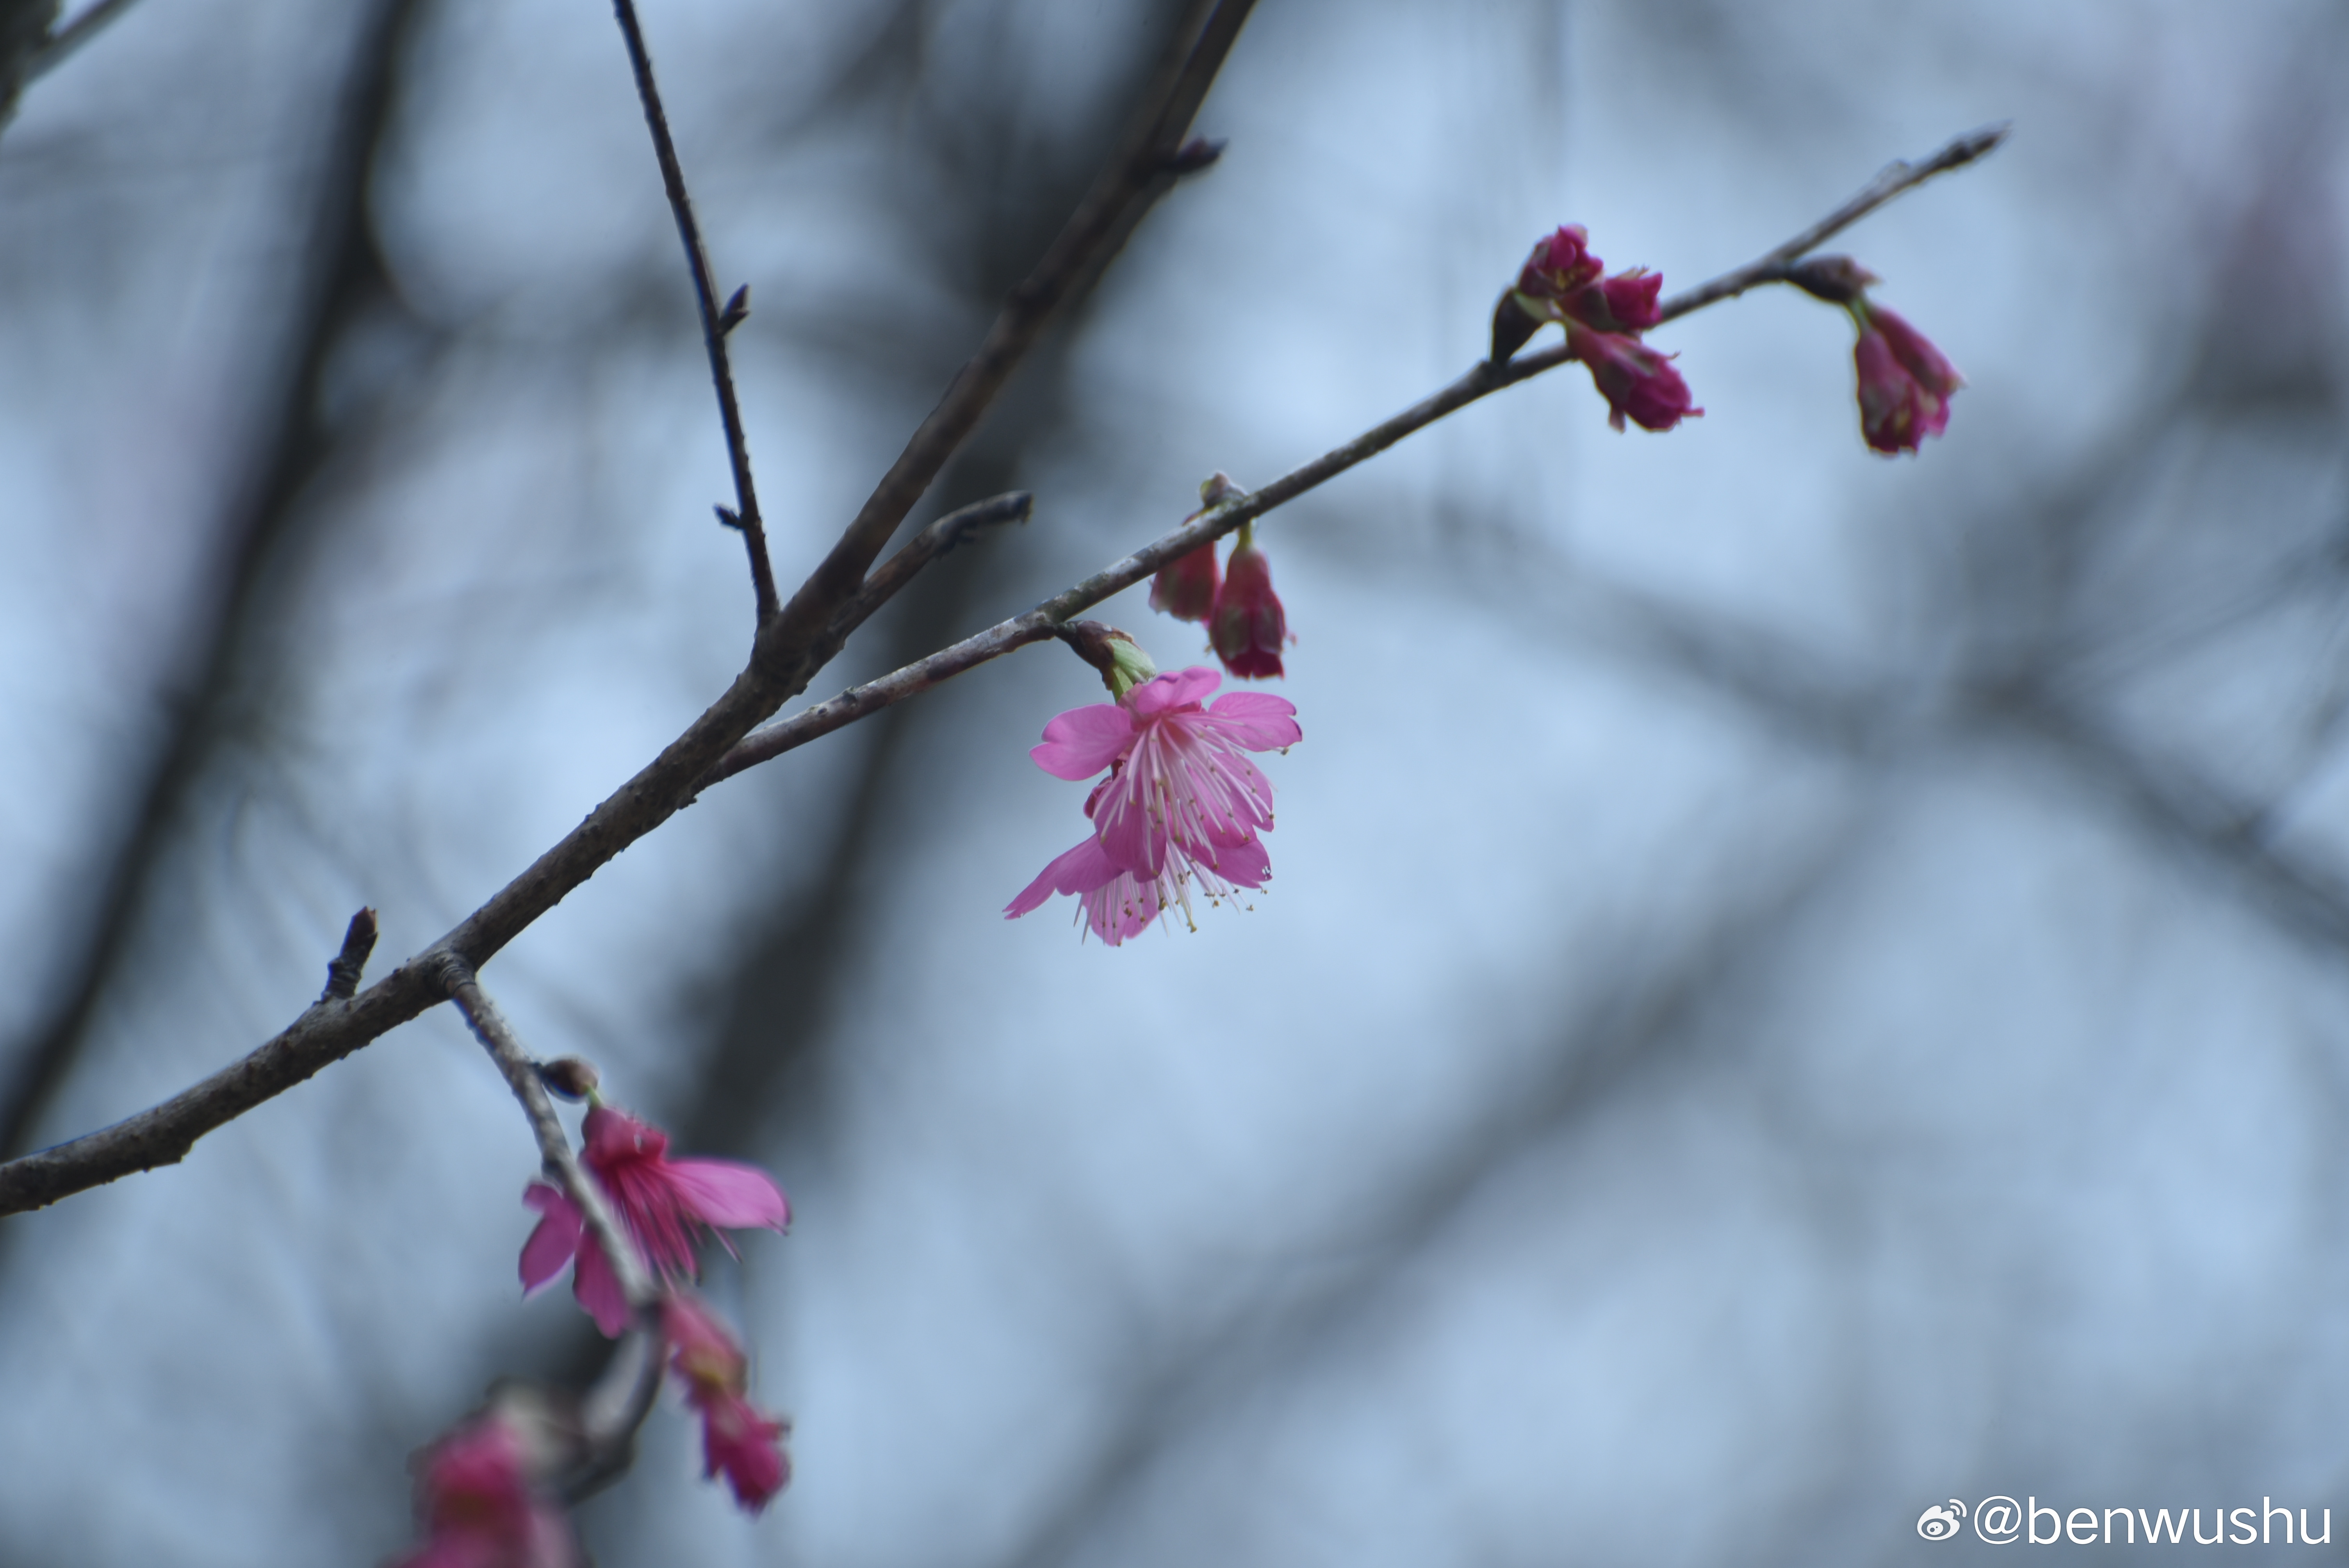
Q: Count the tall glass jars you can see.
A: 0